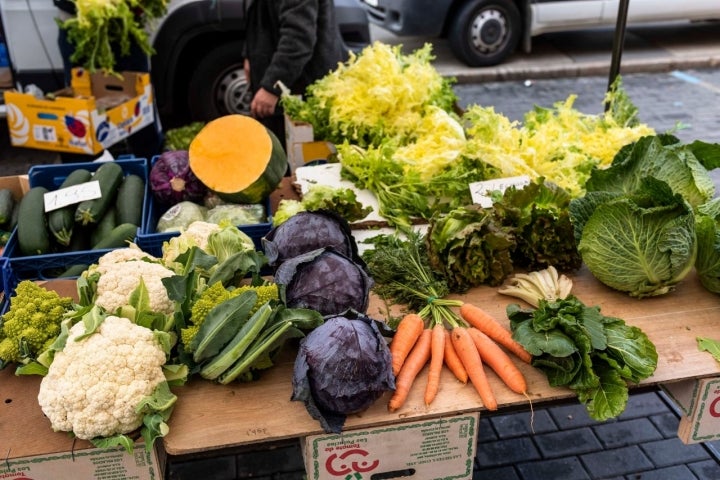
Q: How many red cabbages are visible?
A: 4